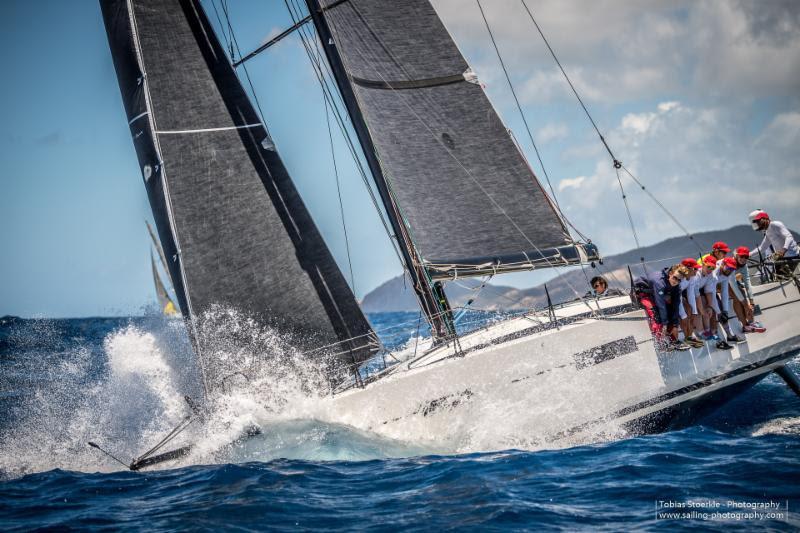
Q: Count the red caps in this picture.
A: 6